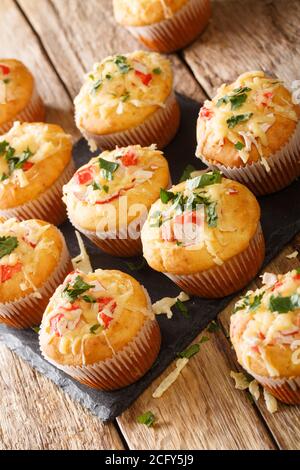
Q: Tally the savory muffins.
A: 10